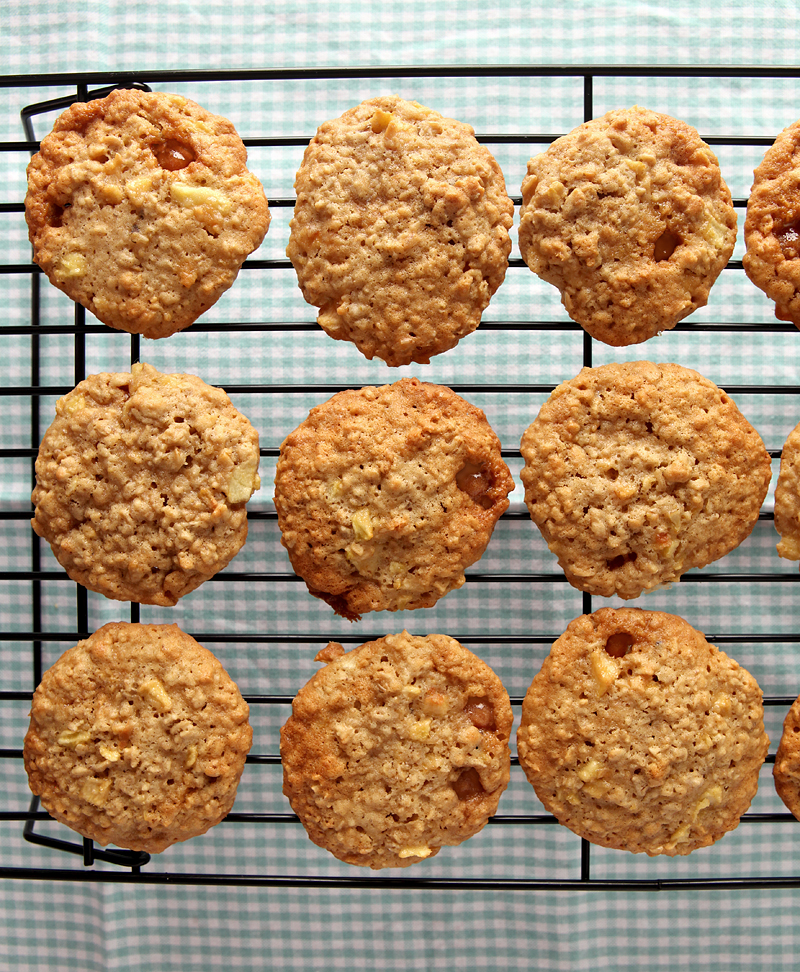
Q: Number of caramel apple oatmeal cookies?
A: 12